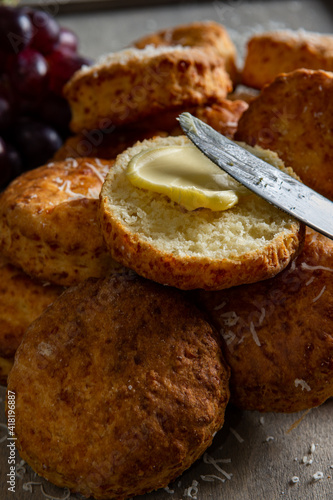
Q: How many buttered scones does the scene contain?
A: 1